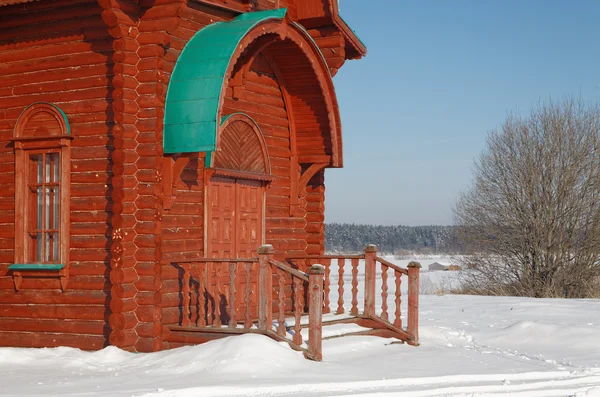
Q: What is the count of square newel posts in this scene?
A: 4